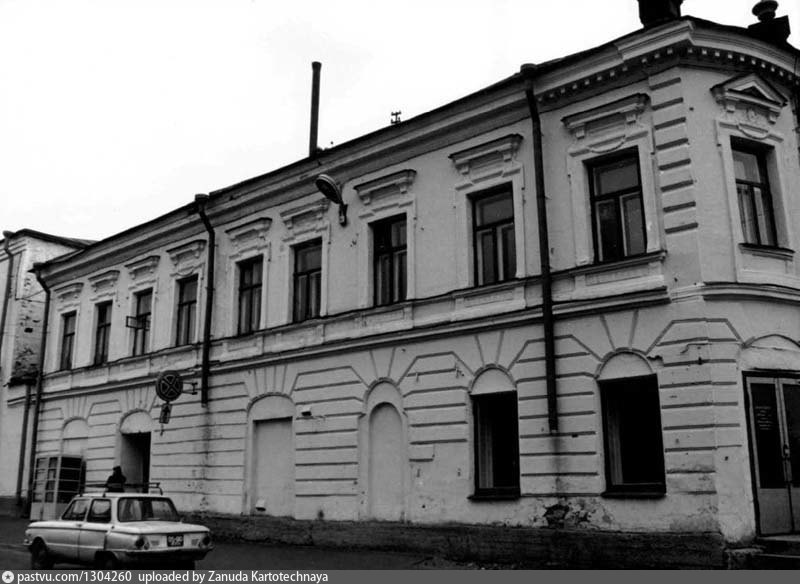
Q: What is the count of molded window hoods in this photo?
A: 10